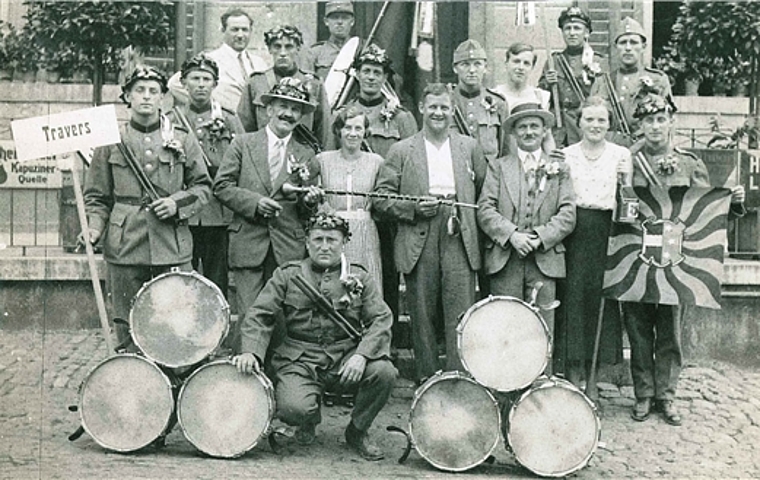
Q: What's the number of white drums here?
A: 6